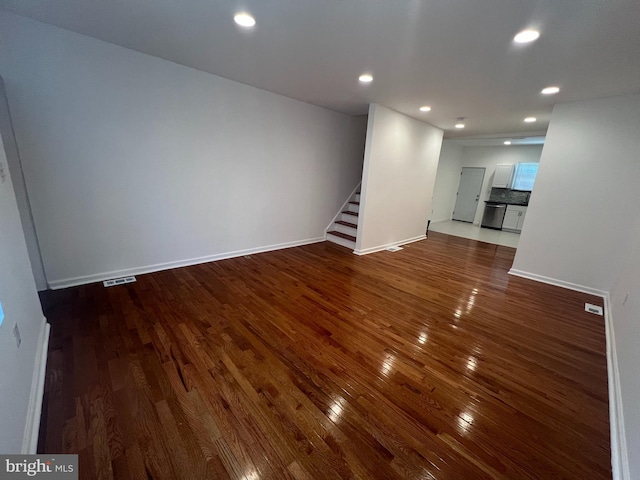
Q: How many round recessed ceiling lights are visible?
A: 8